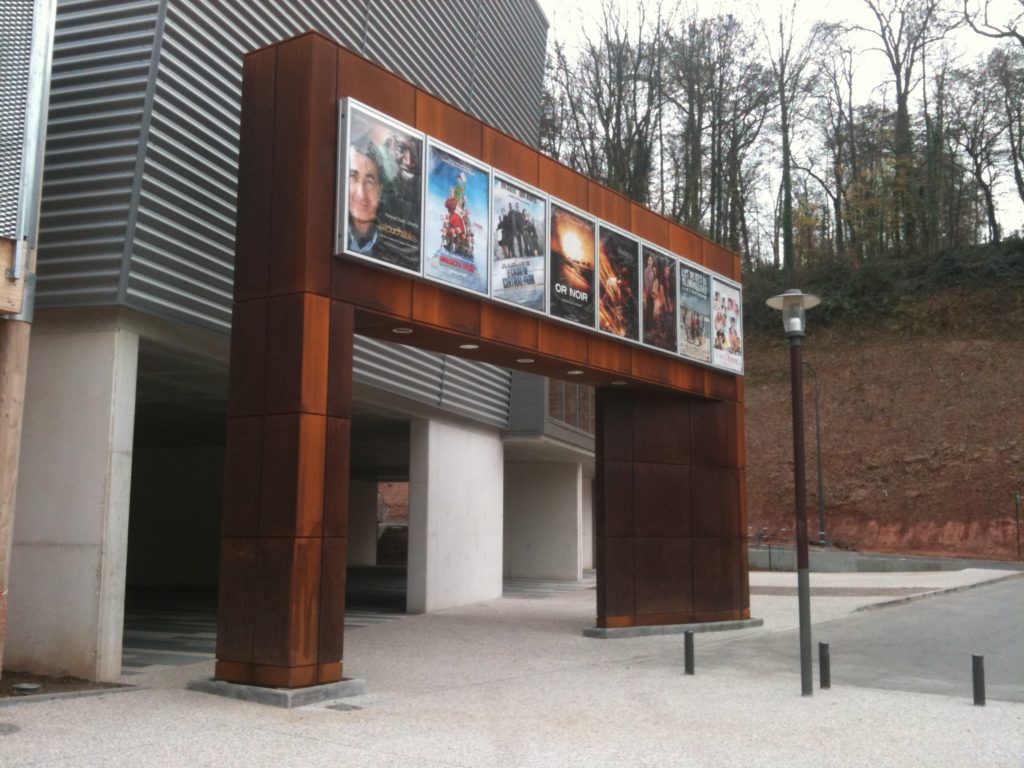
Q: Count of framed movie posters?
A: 8